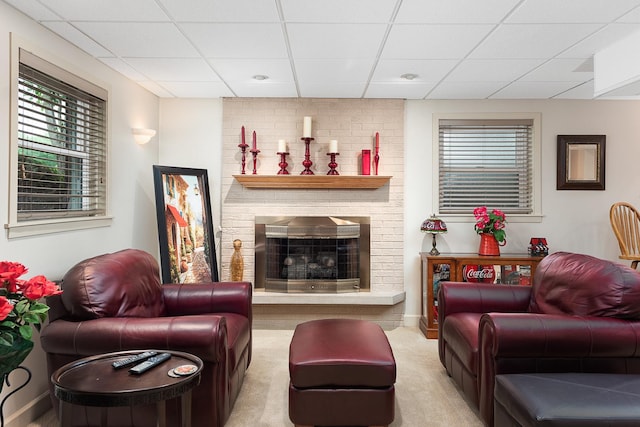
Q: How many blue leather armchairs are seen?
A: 0